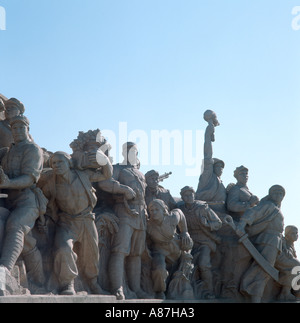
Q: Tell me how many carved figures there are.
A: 12